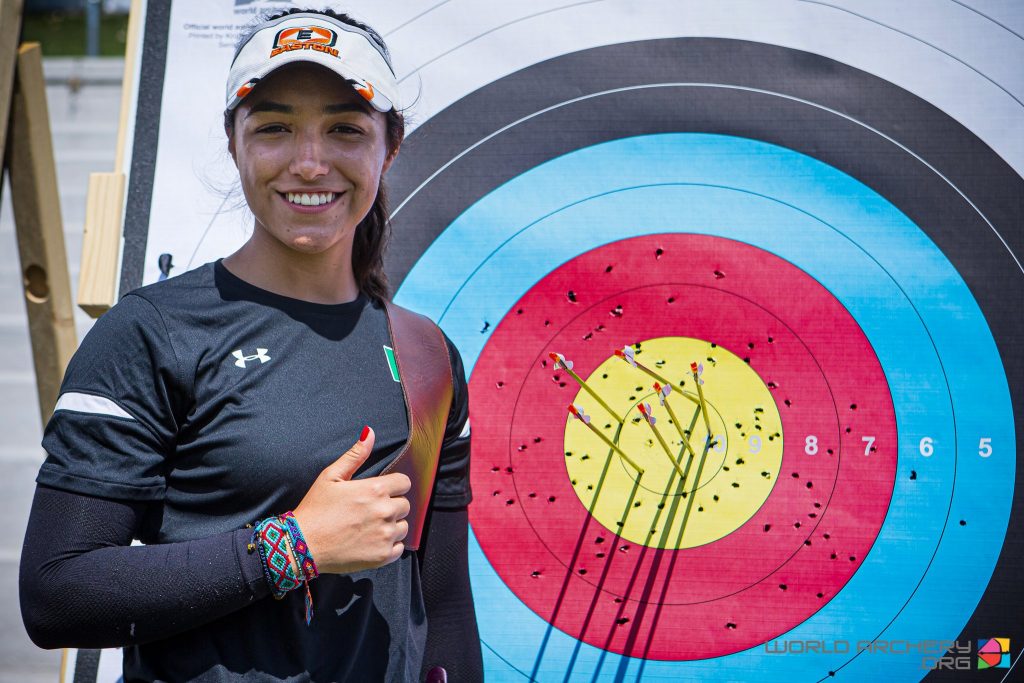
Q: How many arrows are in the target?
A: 6